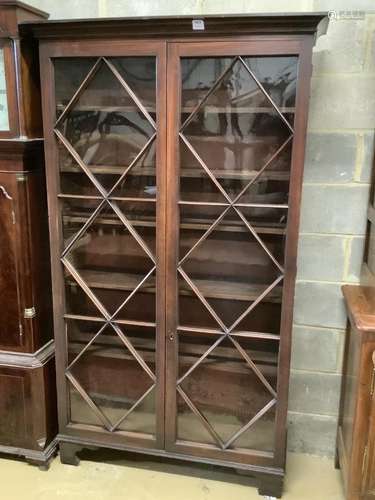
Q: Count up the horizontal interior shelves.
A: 5